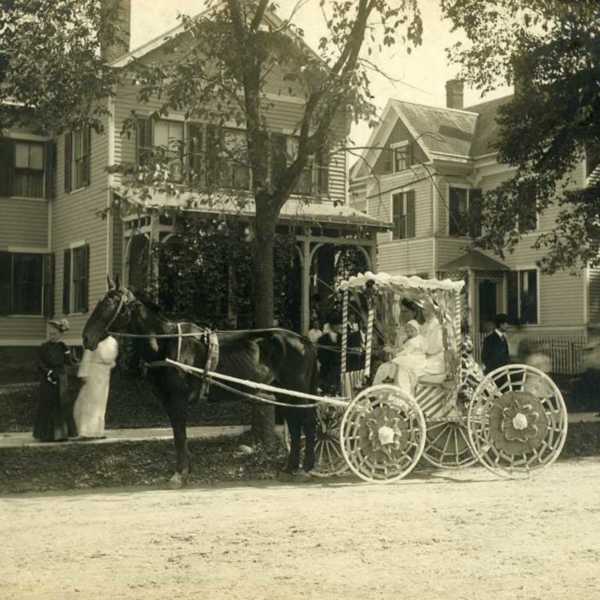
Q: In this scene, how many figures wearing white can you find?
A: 3